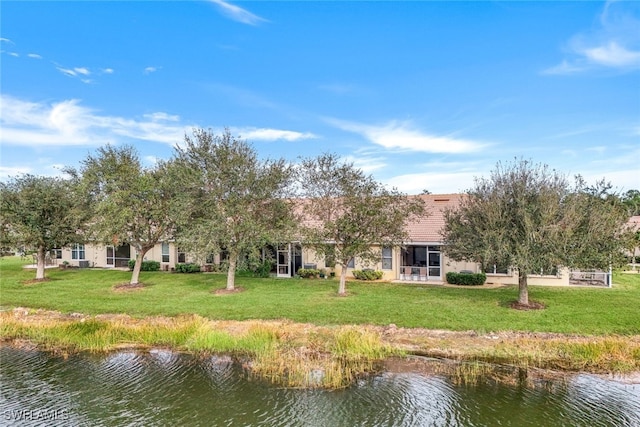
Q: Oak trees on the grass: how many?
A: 5